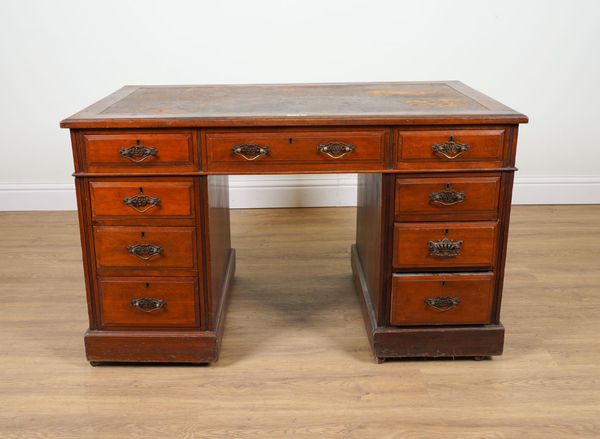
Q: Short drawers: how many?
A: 8